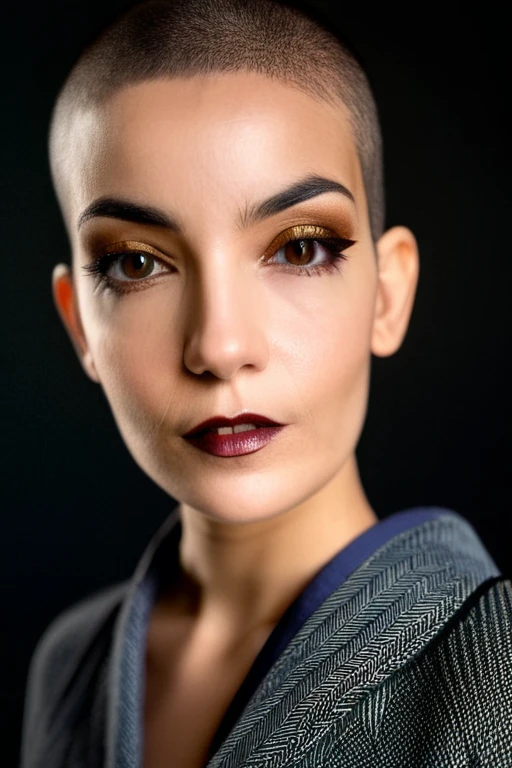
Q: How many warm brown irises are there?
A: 2